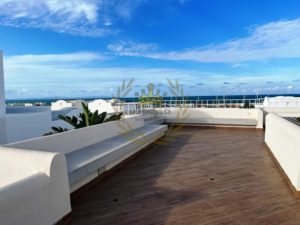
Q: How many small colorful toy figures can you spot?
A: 0